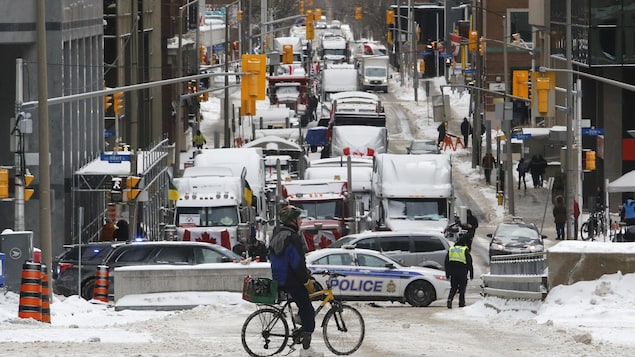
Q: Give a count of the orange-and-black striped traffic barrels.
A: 3